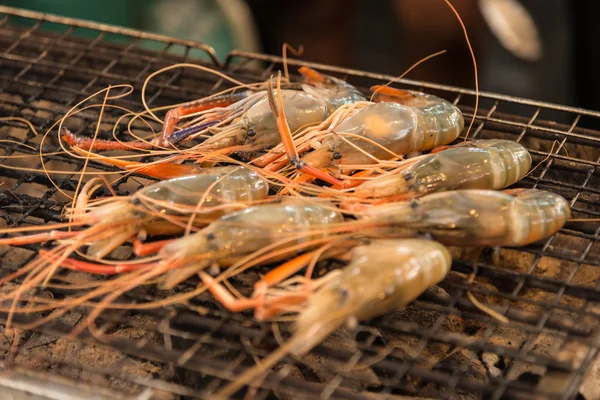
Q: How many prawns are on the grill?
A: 7